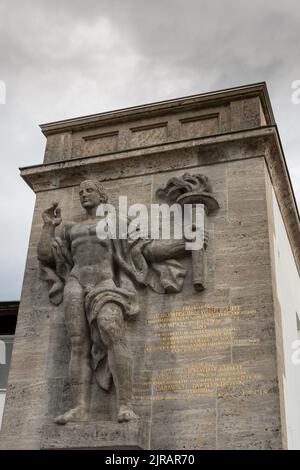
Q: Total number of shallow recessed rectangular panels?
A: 3